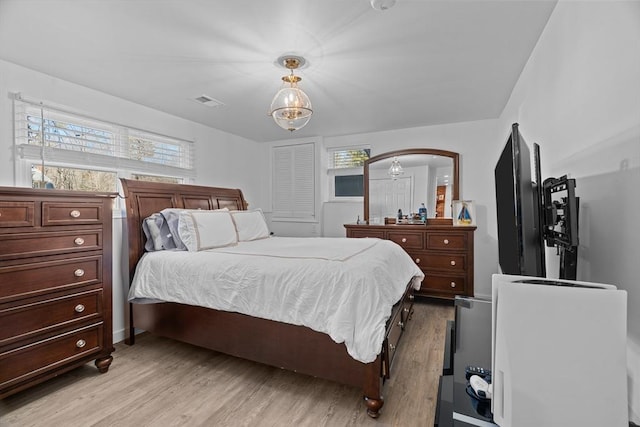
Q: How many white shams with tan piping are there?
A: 2